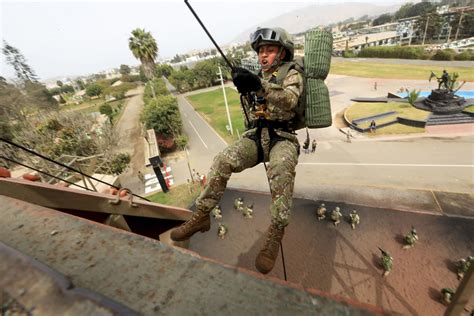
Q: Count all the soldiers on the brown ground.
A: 11